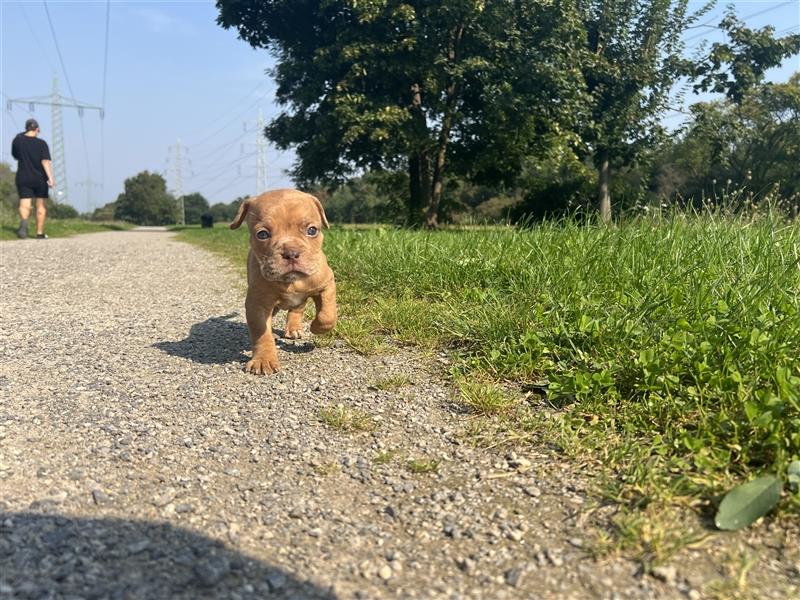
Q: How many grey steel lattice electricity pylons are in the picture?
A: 4